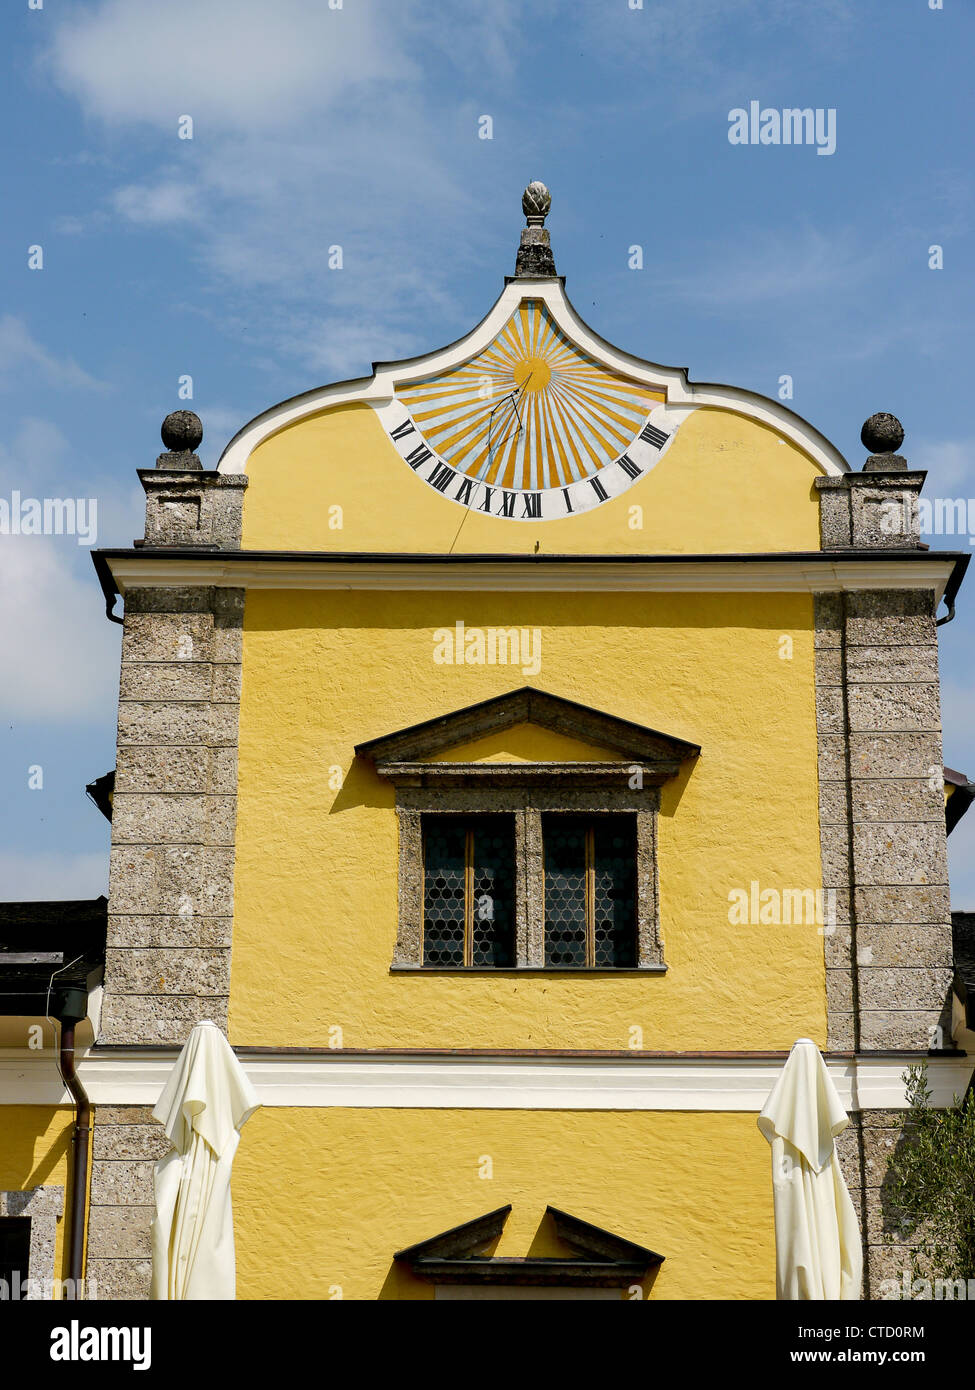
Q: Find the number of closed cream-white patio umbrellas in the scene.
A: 2